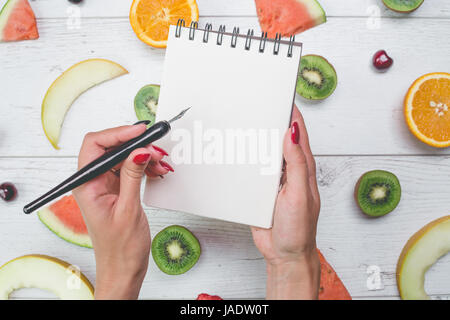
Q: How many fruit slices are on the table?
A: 14